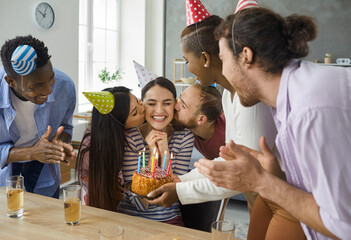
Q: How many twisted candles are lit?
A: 6